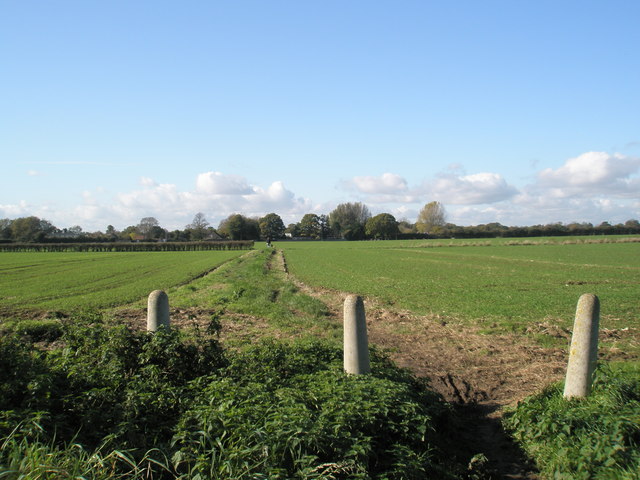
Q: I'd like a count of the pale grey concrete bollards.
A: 3